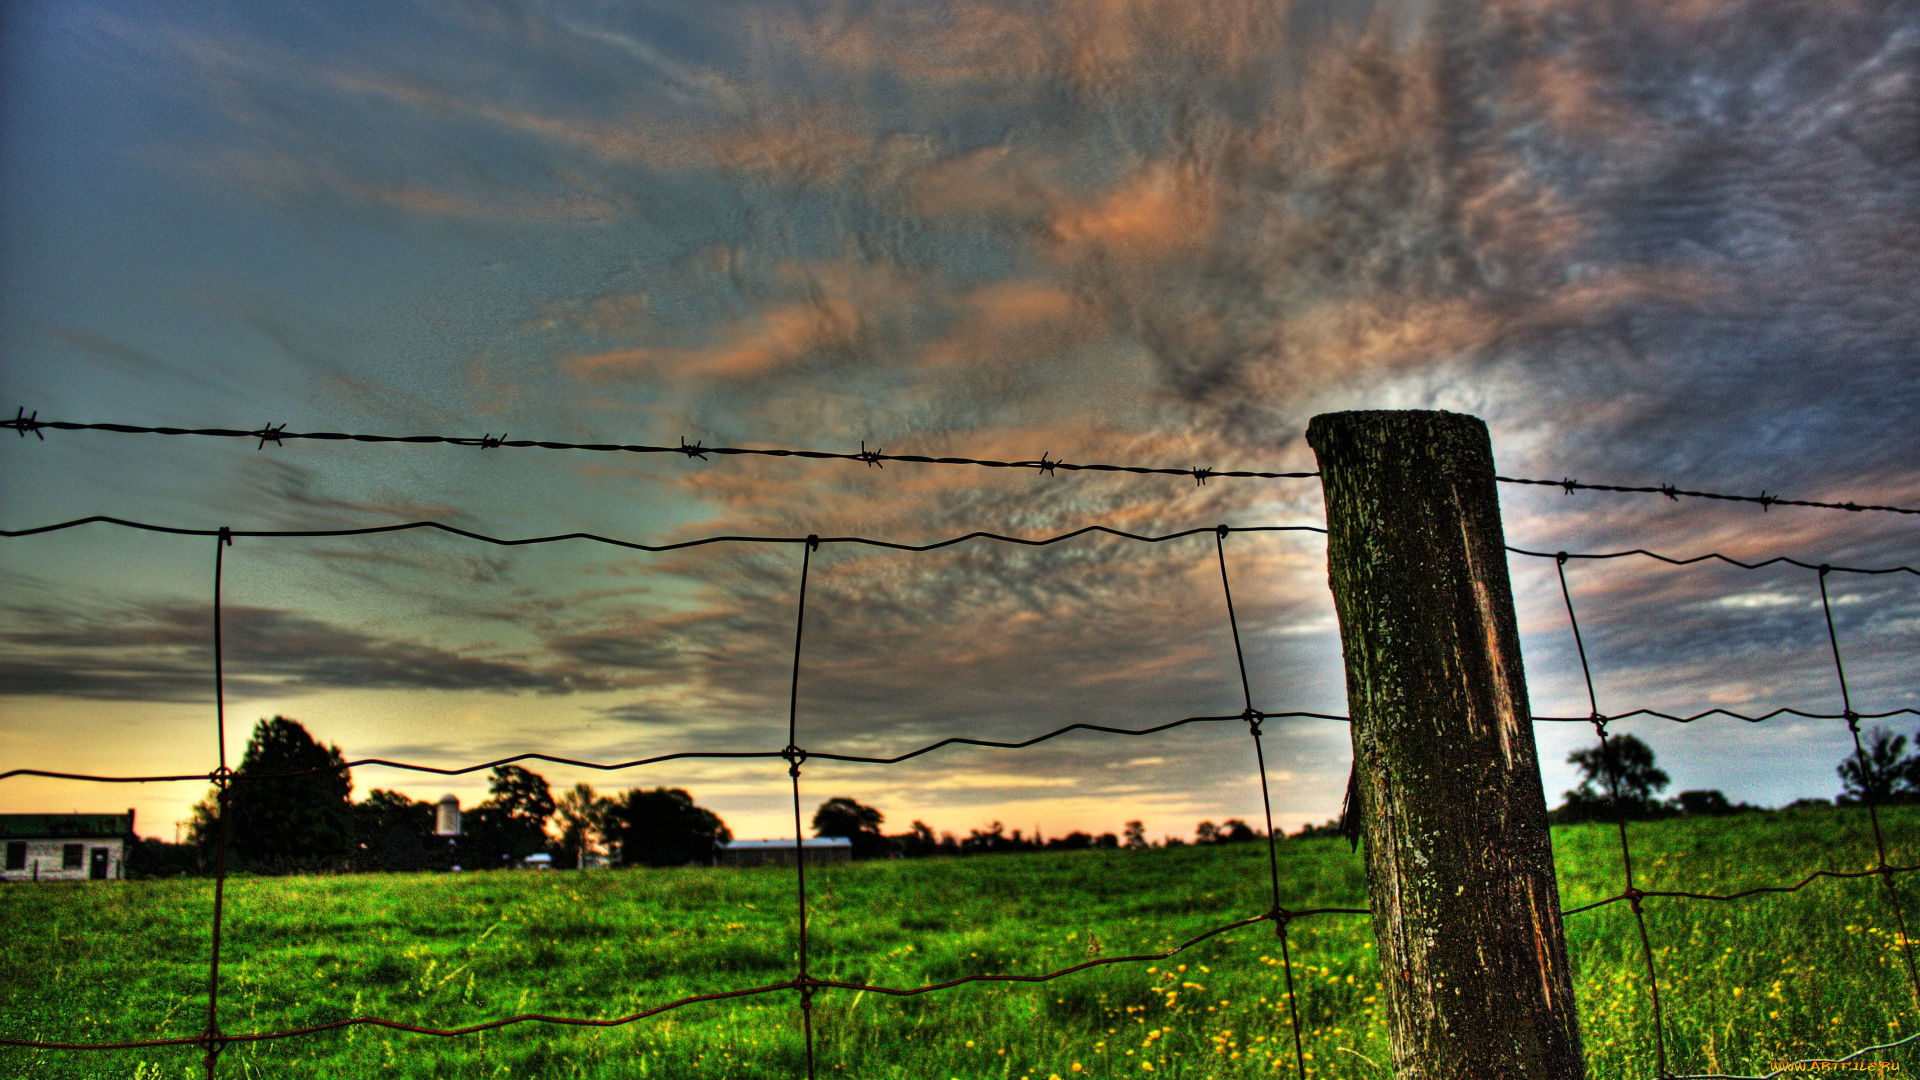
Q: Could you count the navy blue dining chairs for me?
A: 0